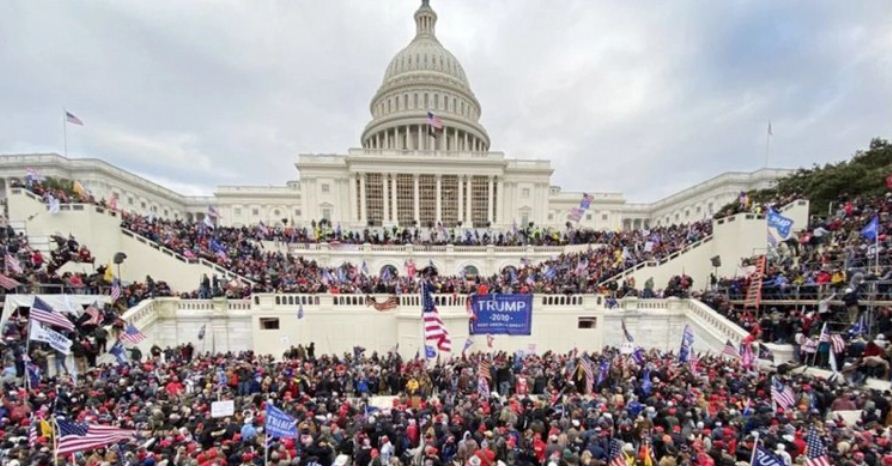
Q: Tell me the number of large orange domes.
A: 0